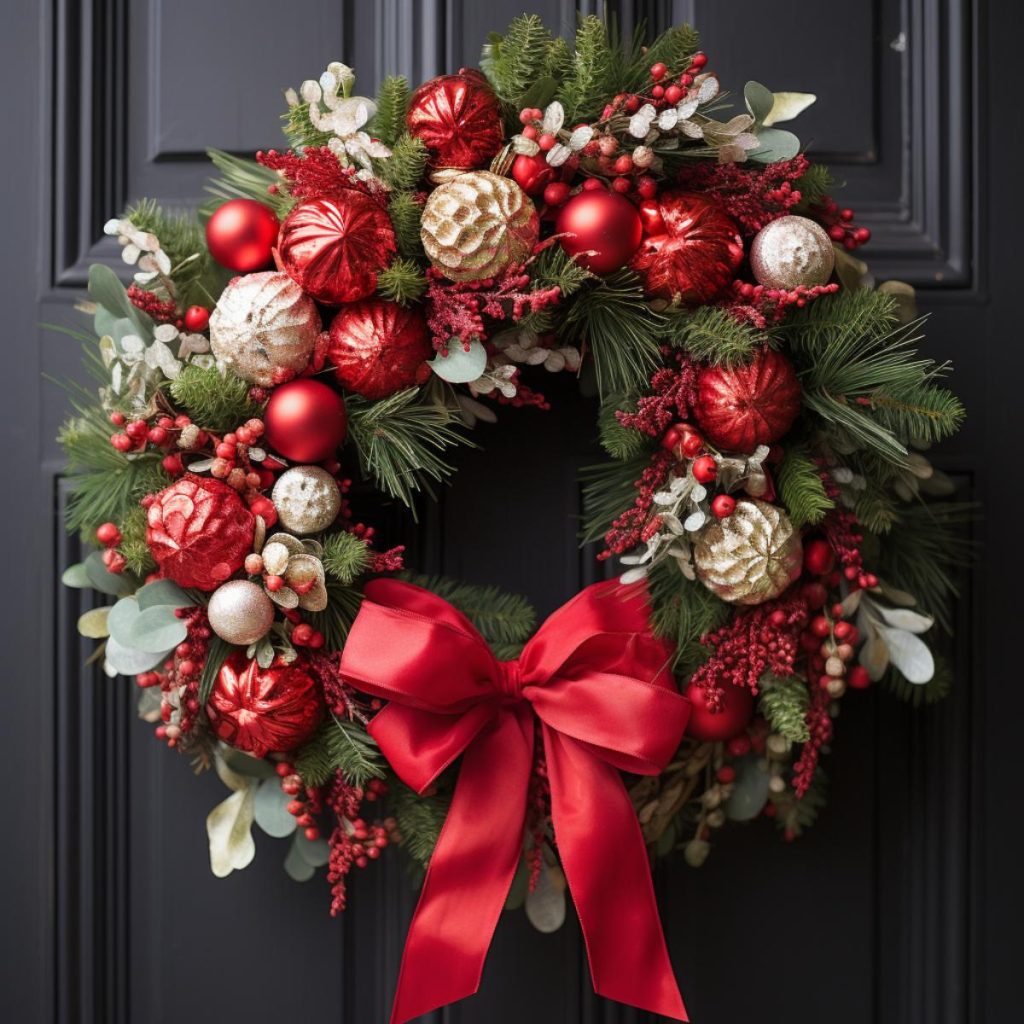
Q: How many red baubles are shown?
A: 11